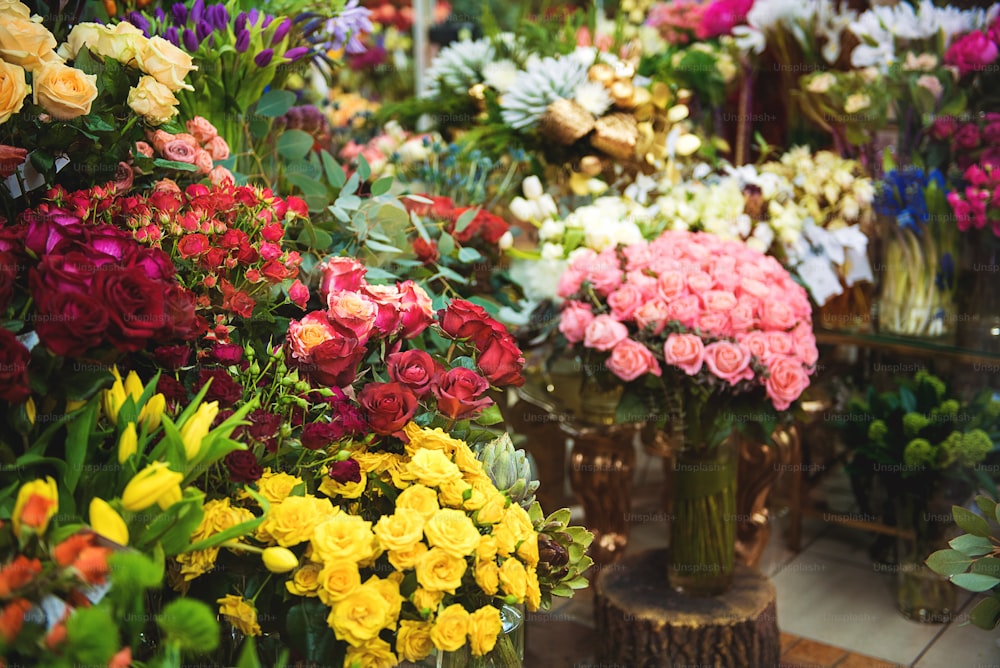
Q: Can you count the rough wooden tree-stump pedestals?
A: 1